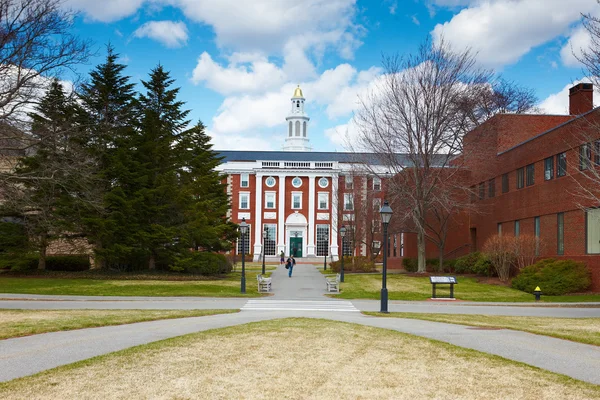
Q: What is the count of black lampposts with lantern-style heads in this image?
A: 5